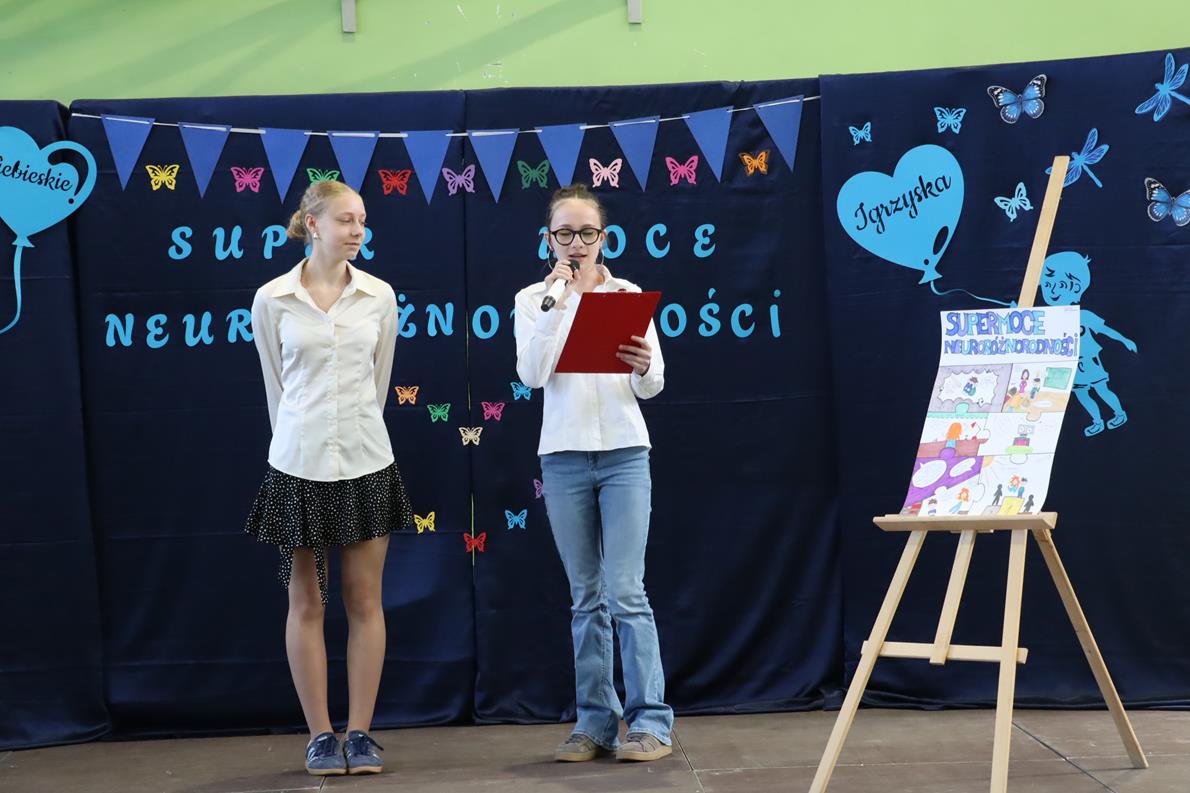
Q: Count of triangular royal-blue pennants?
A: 10